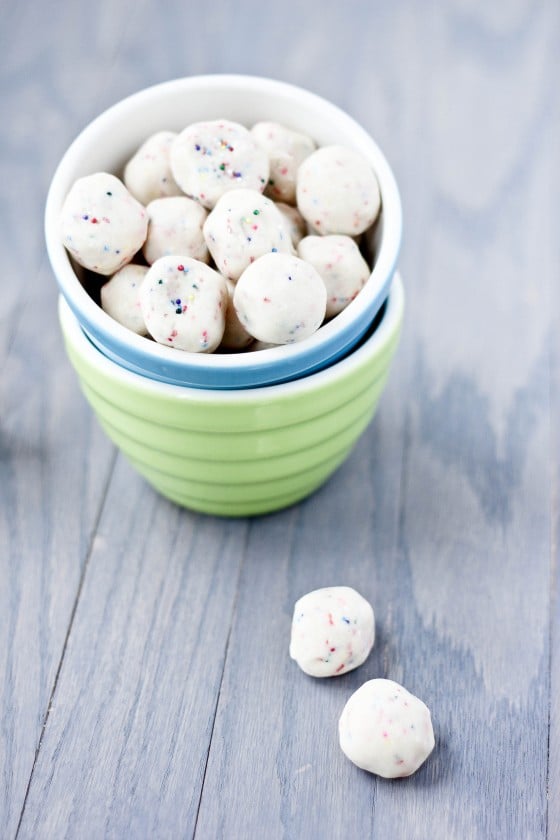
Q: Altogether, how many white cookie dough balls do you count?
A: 15